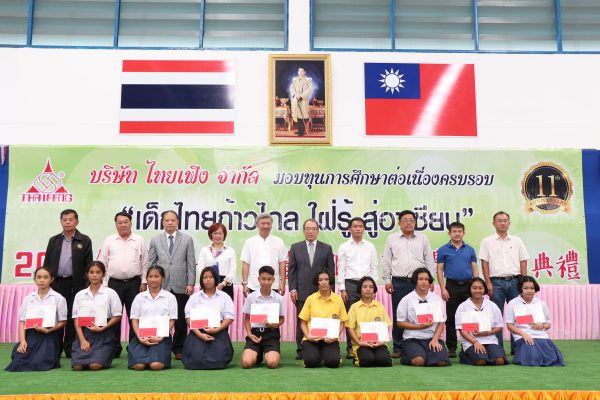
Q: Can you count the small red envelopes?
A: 10